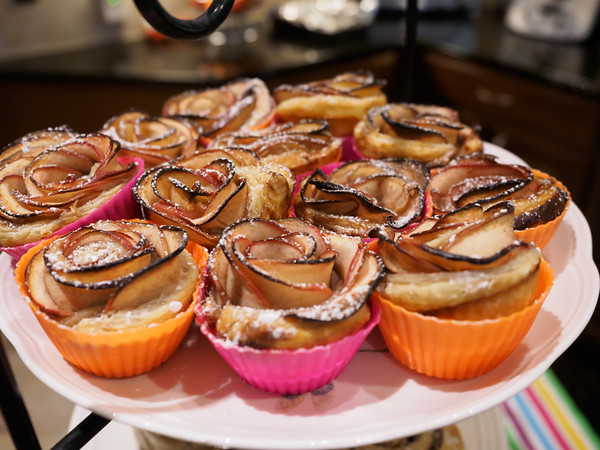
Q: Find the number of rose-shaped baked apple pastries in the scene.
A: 12